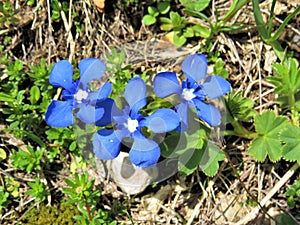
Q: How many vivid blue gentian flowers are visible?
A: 3